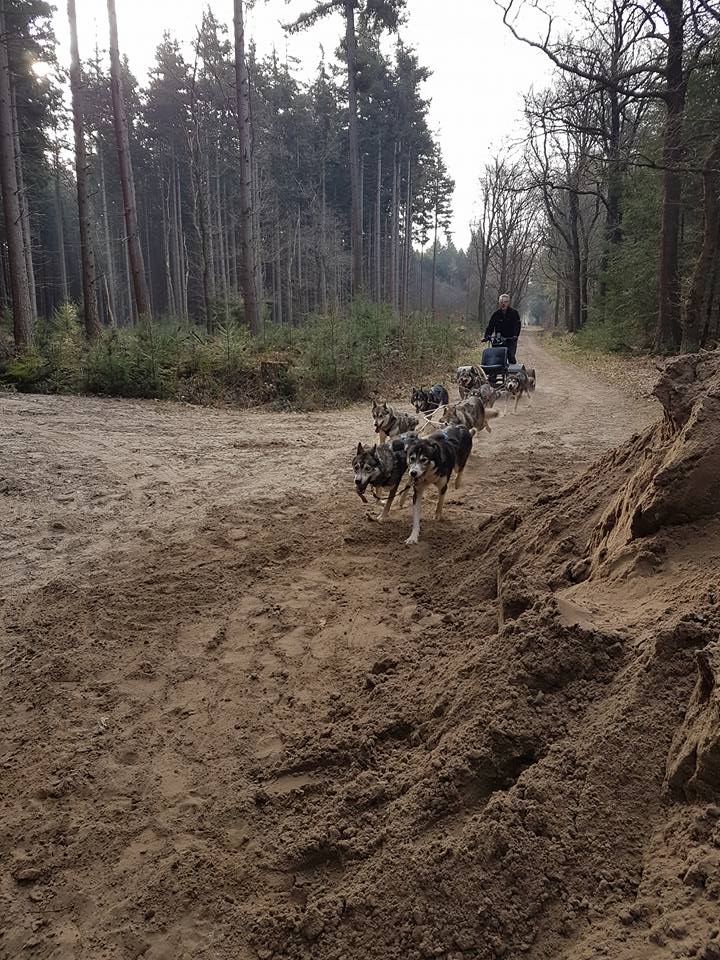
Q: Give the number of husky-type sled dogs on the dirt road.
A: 8